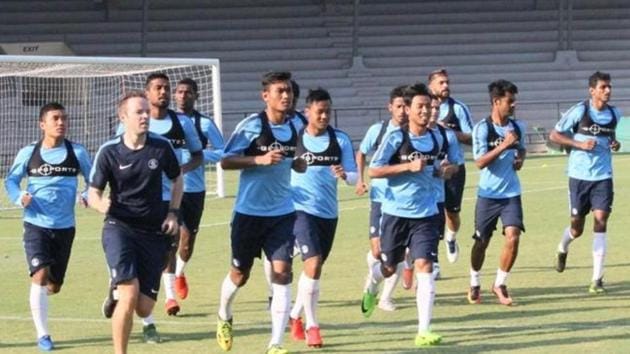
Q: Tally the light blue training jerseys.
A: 12